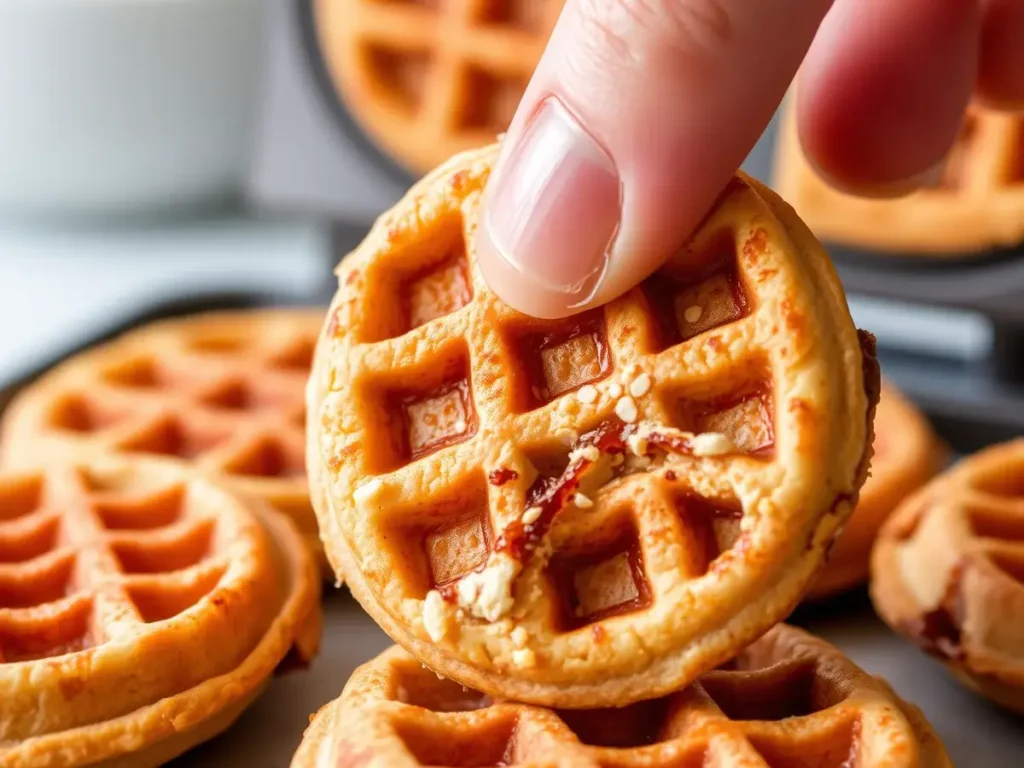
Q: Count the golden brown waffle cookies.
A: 8